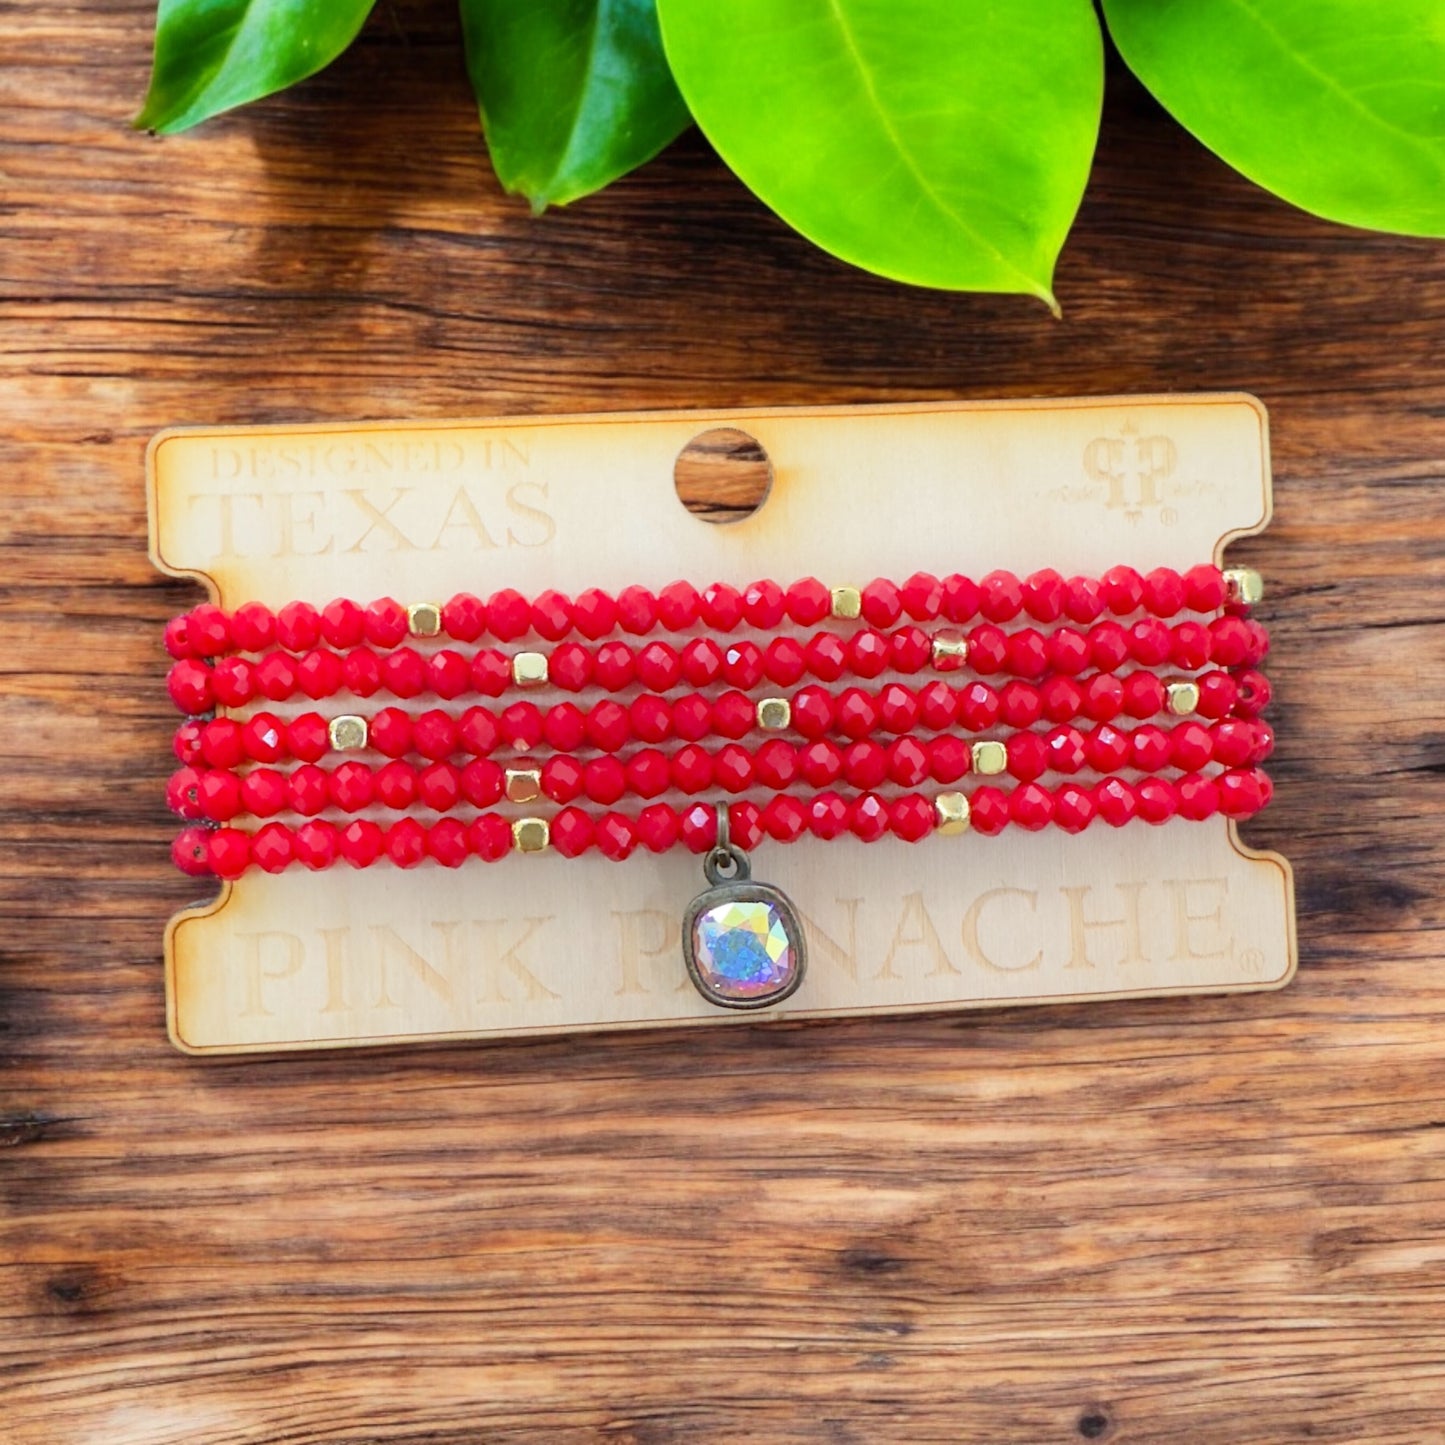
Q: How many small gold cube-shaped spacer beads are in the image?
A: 12